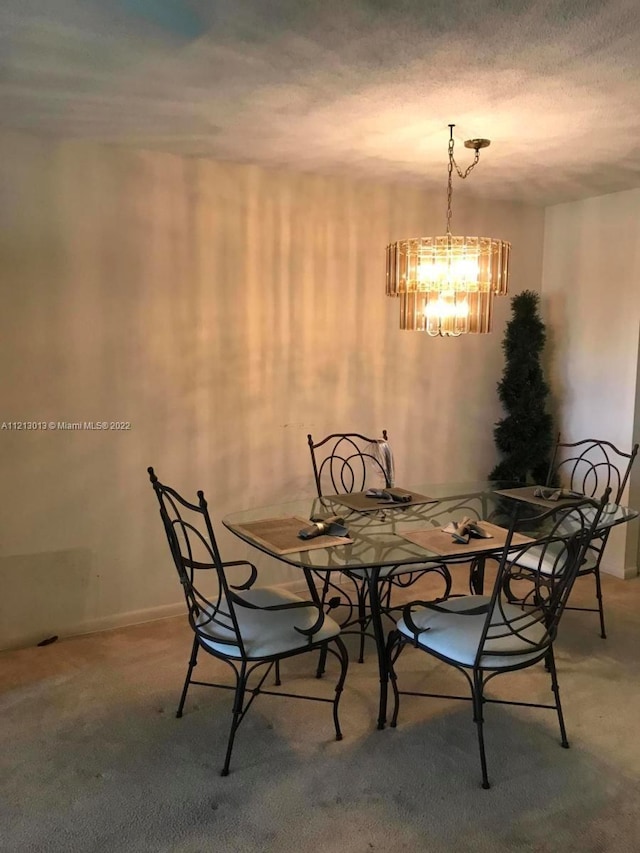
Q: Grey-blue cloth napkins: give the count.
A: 4